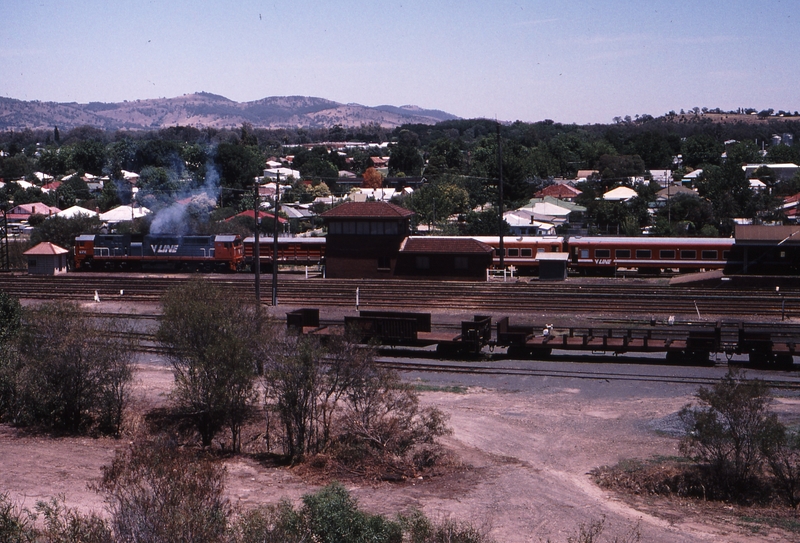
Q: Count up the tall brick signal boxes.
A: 1